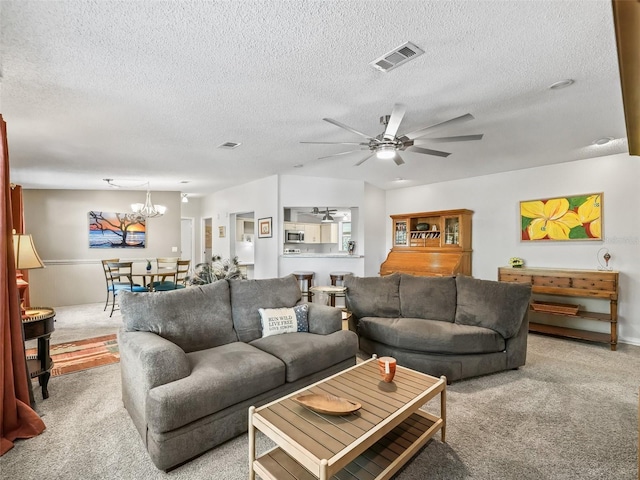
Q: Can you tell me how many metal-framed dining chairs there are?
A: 4